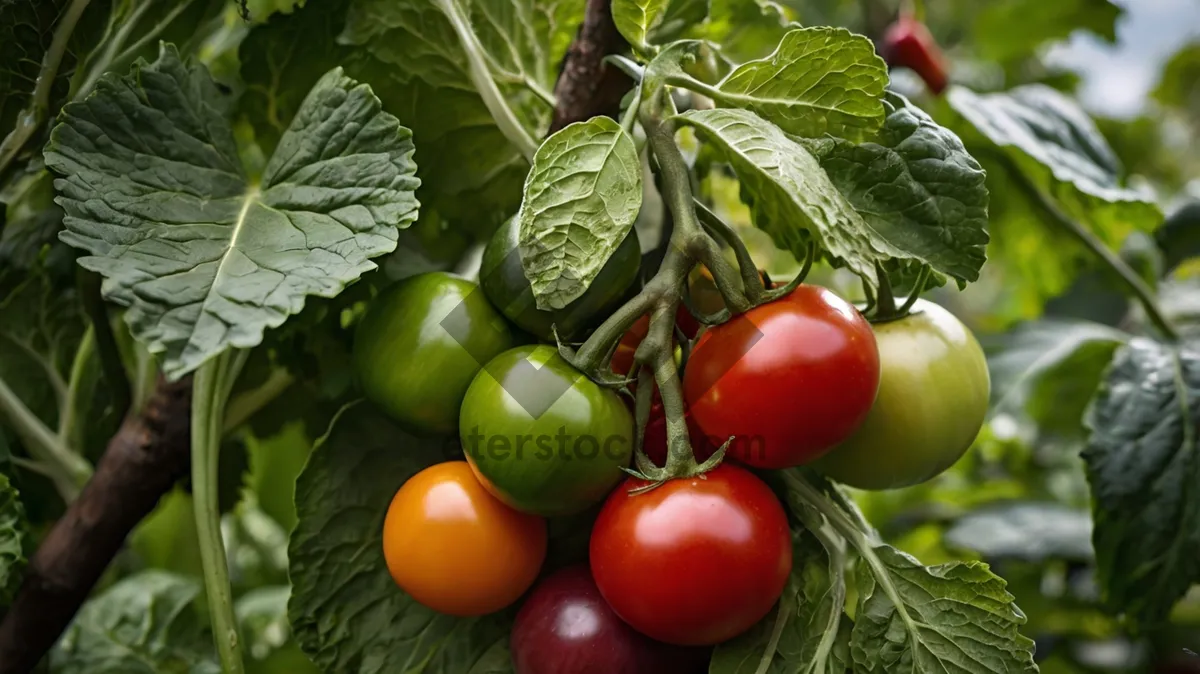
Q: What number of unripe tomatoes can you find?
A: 4